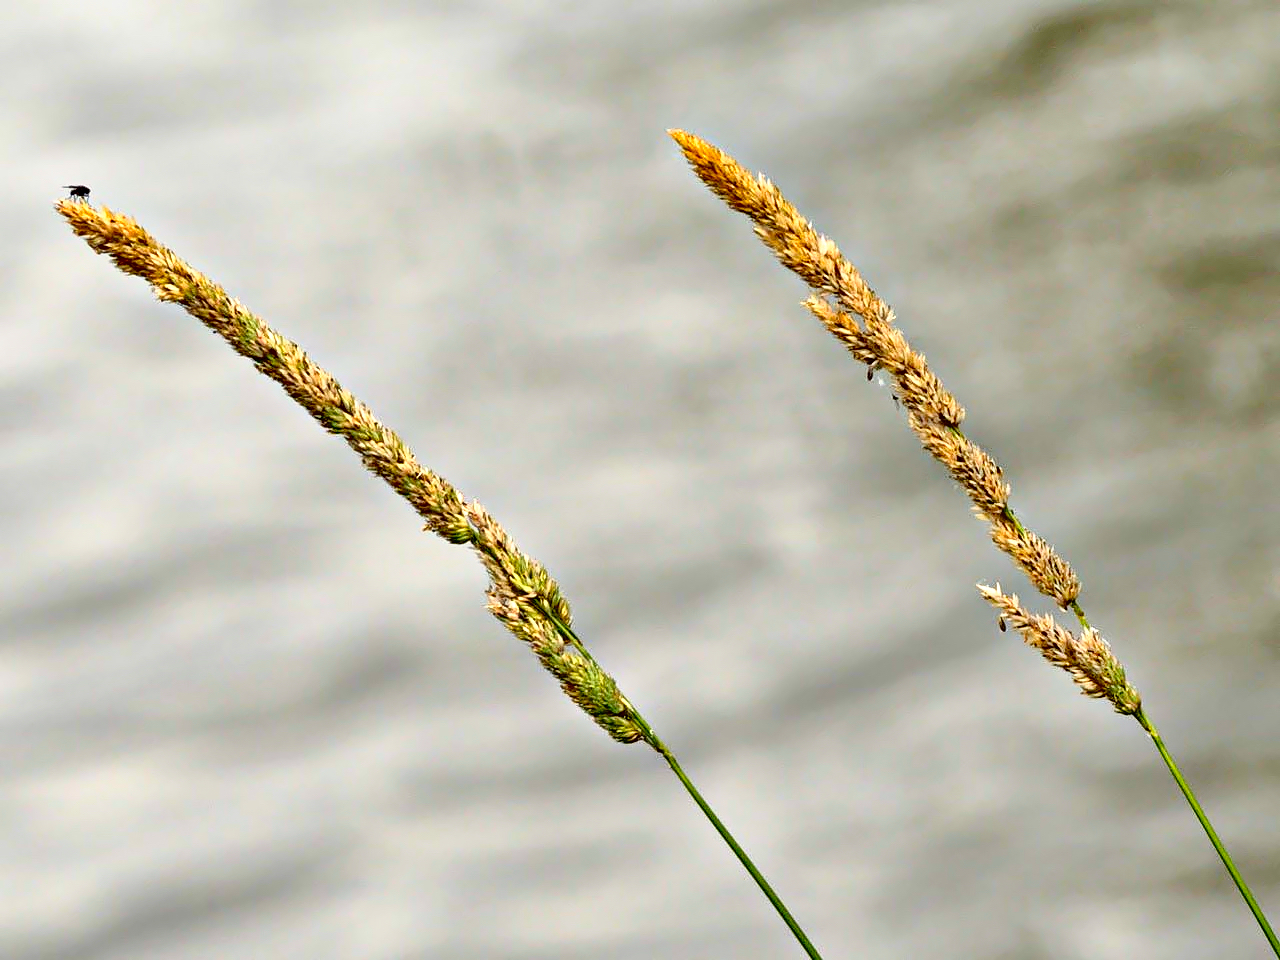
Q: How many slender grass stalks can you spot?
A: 2